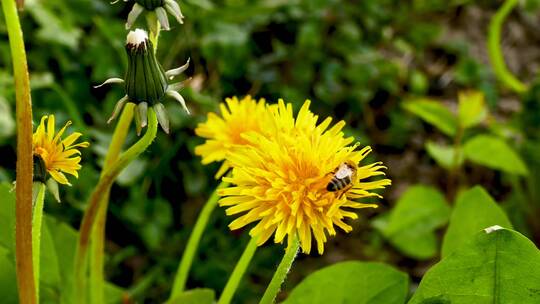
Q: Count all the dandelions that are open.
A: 3